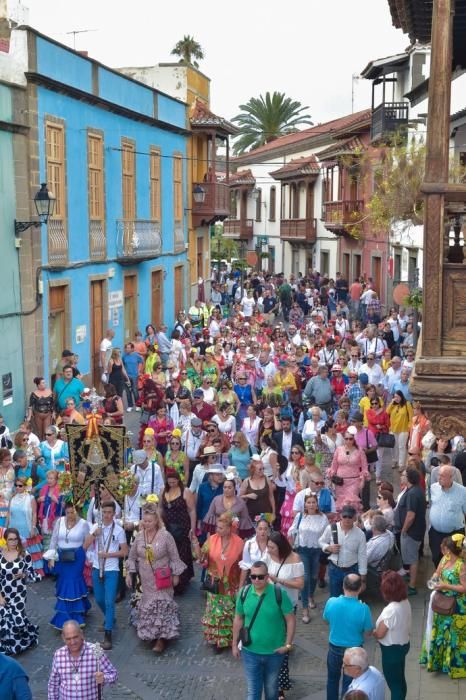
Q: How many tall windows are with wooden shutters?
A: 5